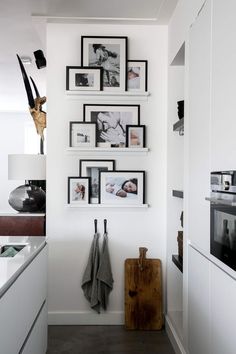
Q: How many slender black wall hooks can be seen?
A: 2